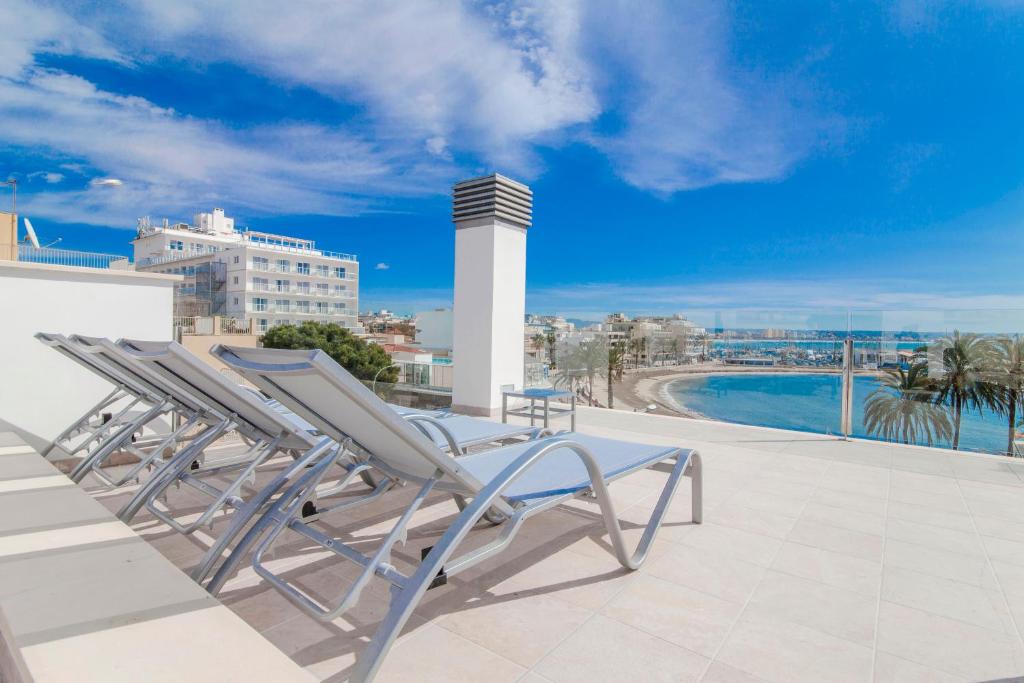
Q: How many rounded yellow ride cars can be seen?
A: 0